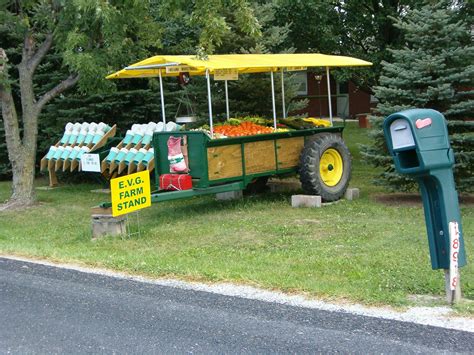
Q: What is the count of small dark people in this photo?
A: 0